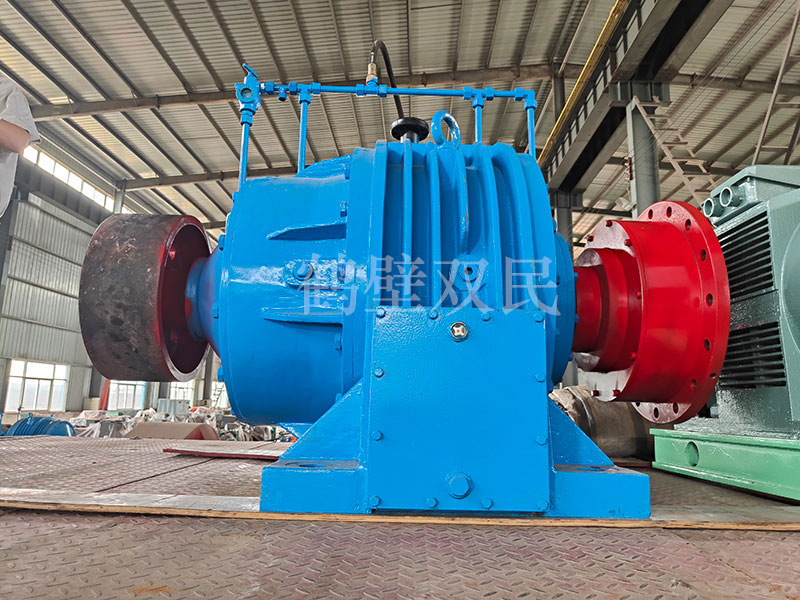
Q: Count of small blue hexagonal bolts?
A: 12